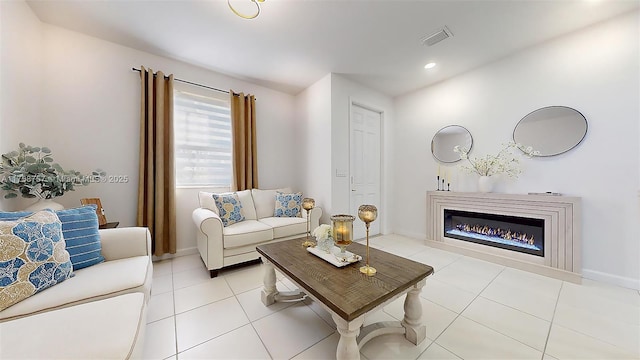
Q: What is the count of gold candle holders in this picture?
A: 3